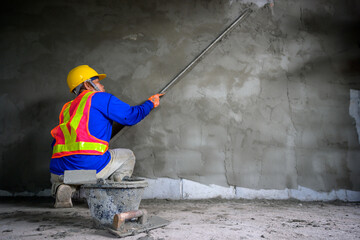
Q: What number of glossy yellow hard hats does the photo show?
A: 1